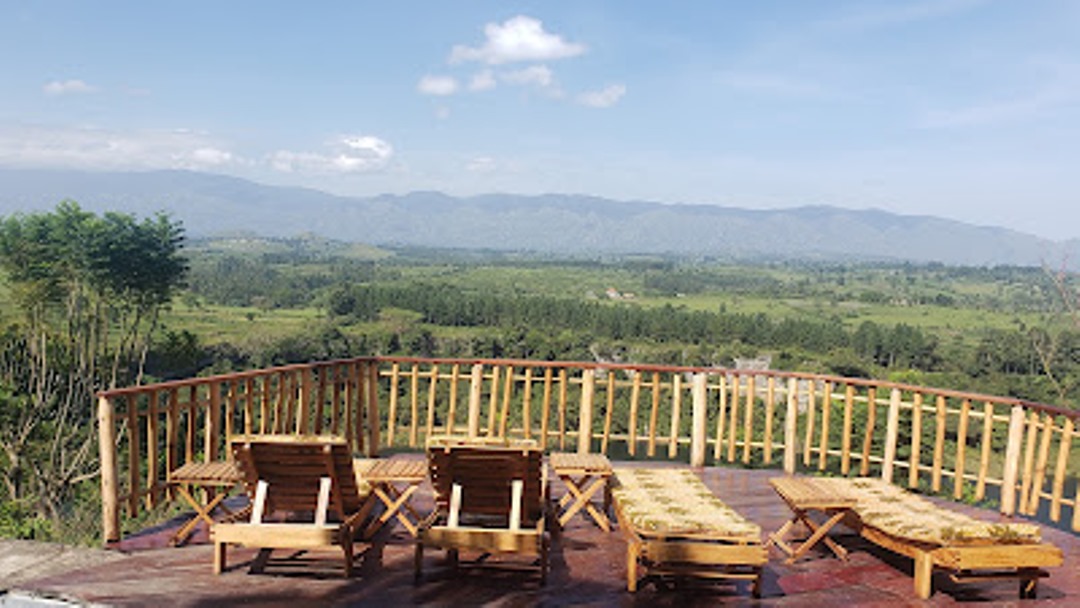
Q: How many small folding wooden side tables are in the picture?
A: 4